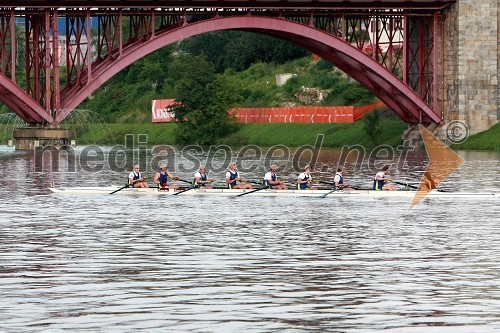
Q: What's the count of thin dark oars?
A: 8